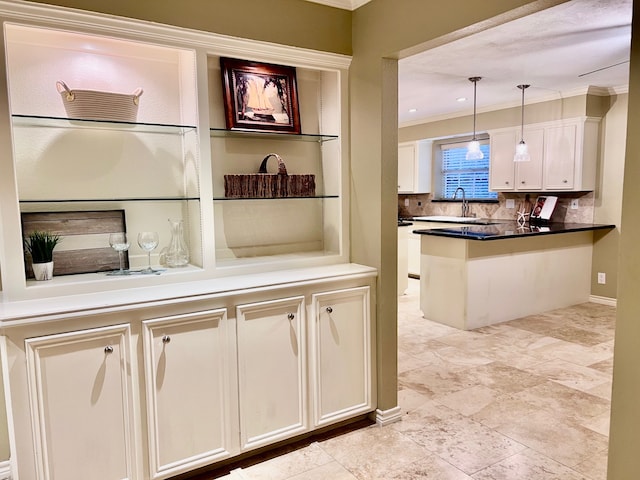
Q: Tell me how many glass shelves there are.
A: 4